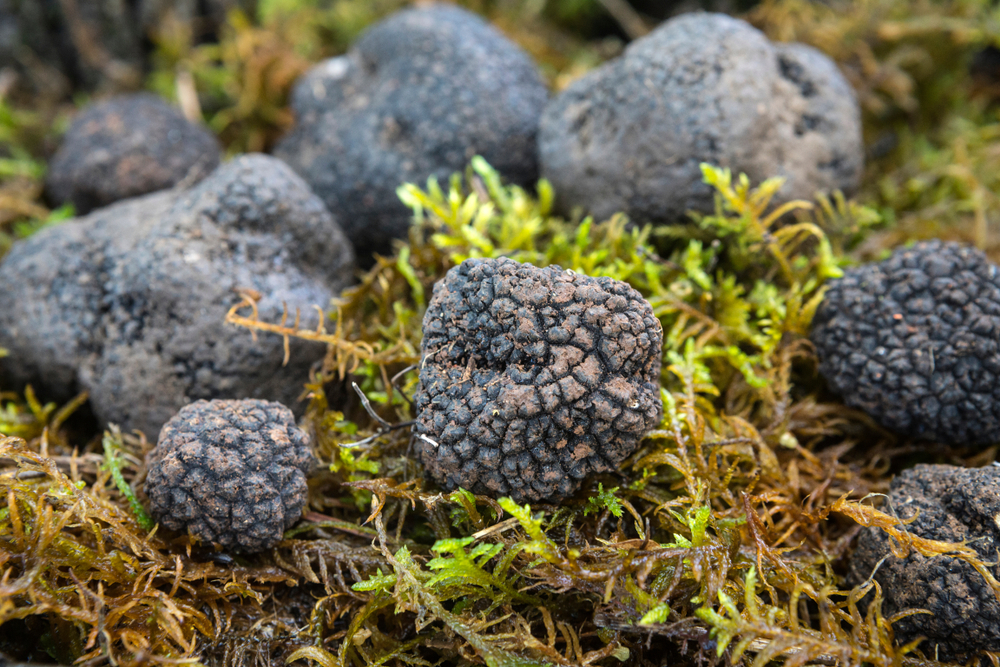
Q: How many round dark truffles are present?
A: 8